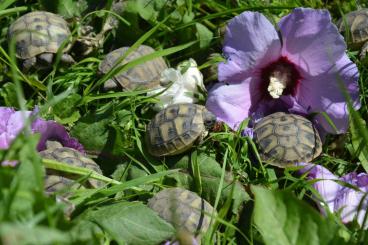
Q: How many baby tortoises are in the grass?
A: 7